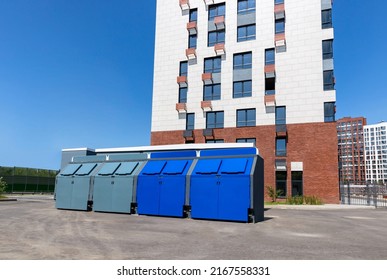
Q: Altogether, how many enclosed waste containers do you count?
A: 4